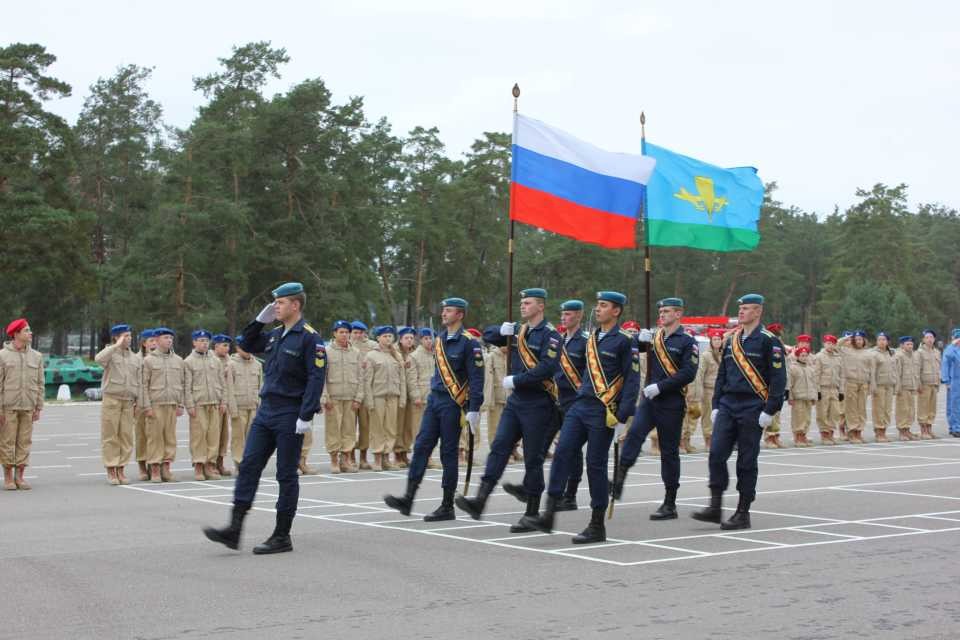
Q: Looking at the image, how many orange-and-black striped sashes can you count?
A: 6